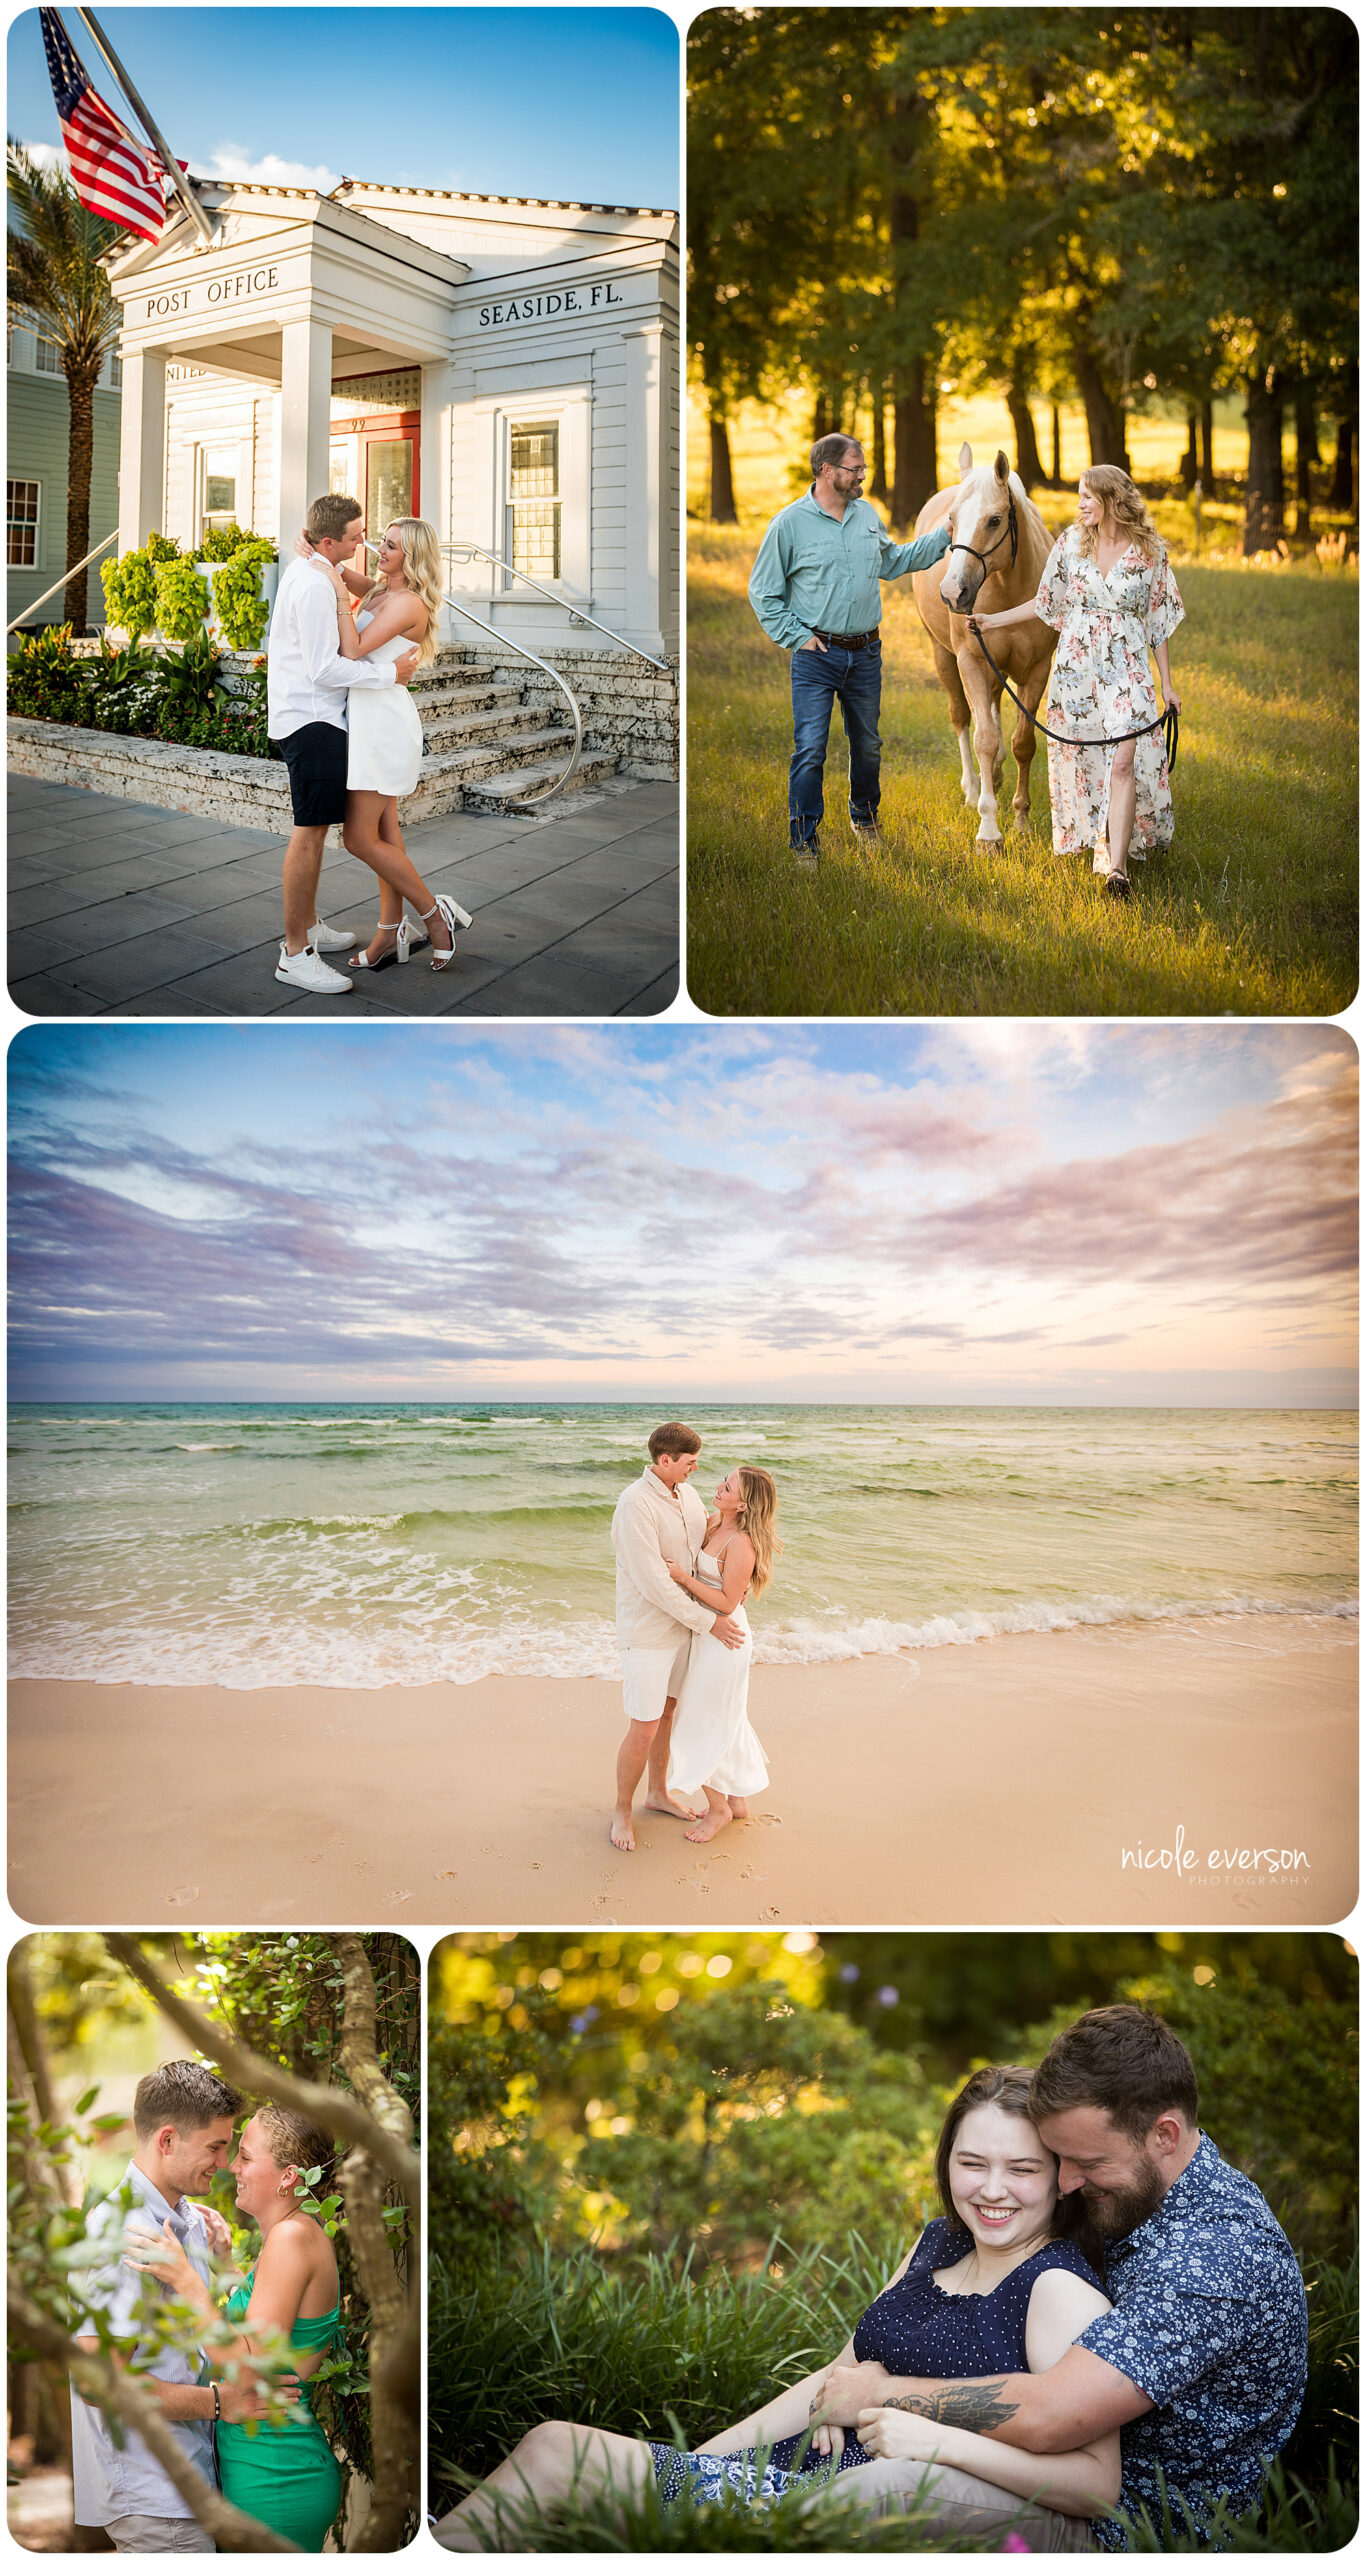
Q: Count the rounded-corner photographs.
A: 5